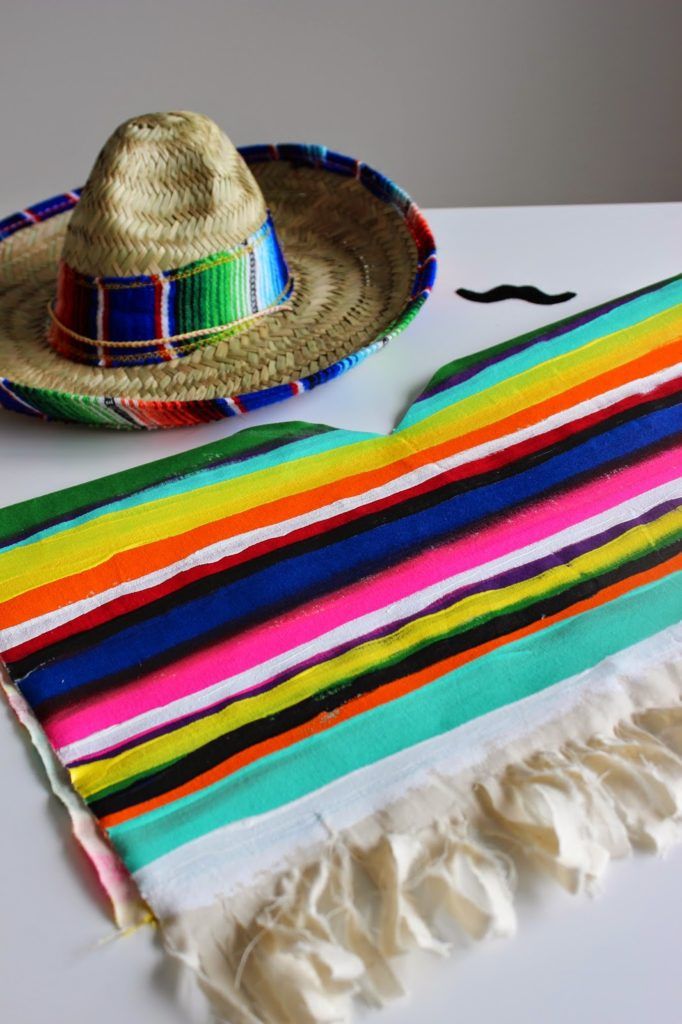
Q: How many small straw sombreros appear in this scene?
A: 1